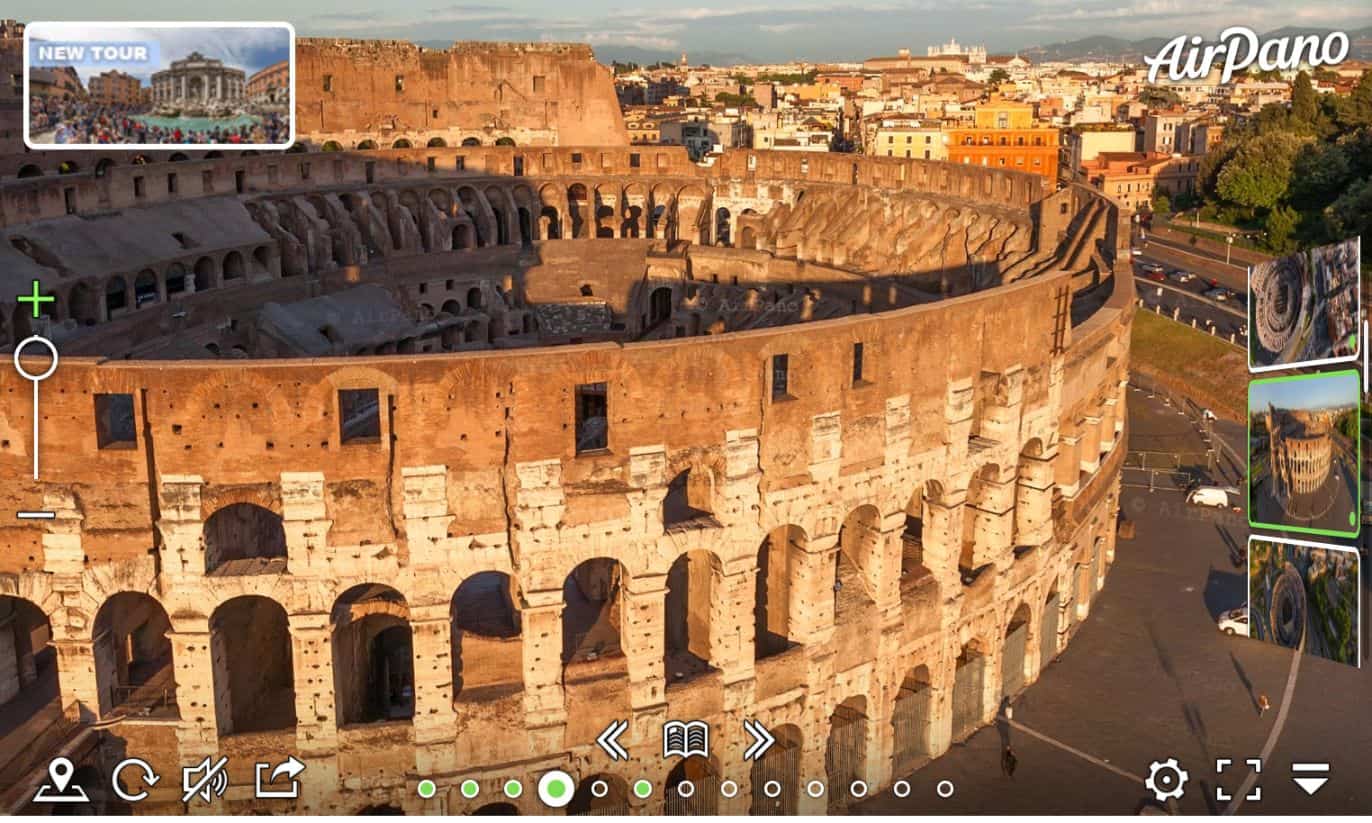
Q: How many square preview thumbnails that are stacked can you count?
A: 3